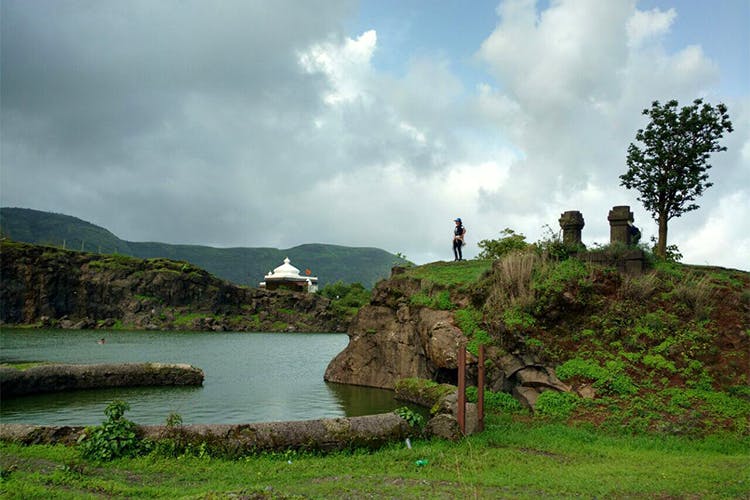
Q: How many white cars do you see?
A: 0